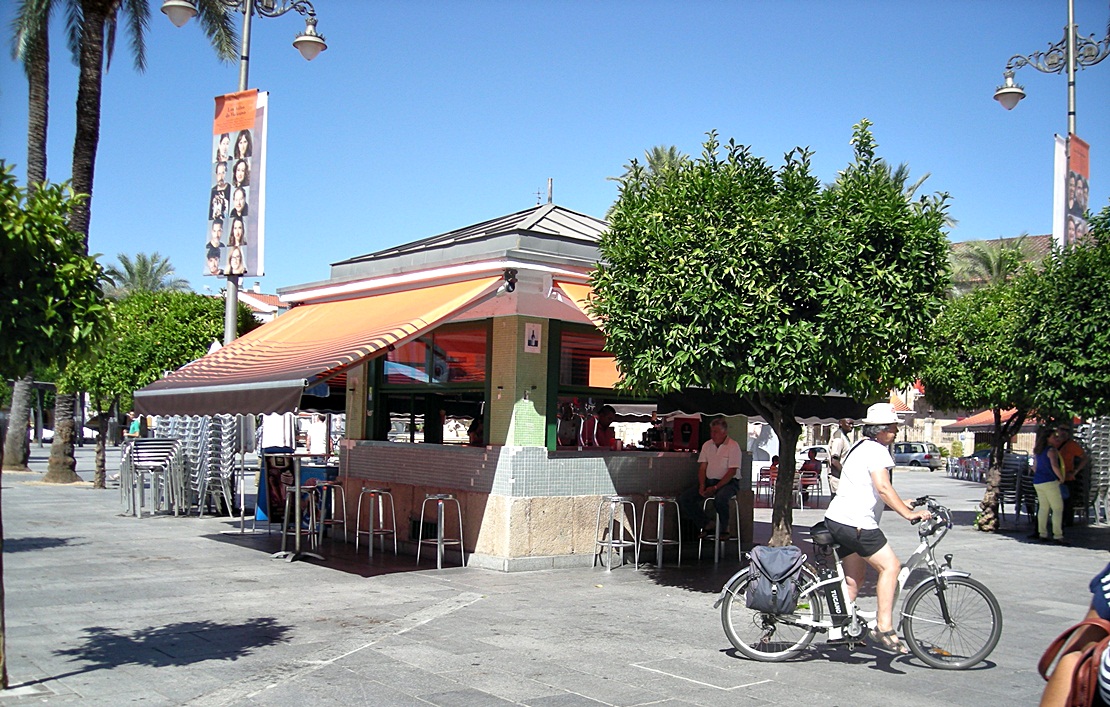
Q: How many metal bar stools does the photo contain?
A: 7